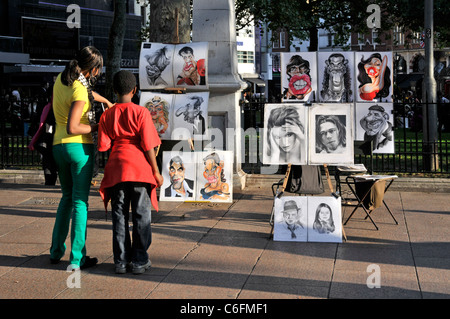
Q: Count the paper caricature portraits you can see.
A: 14